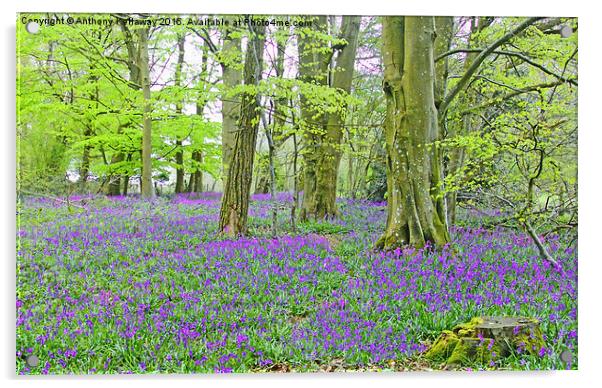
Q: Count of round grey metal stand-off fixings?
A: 4